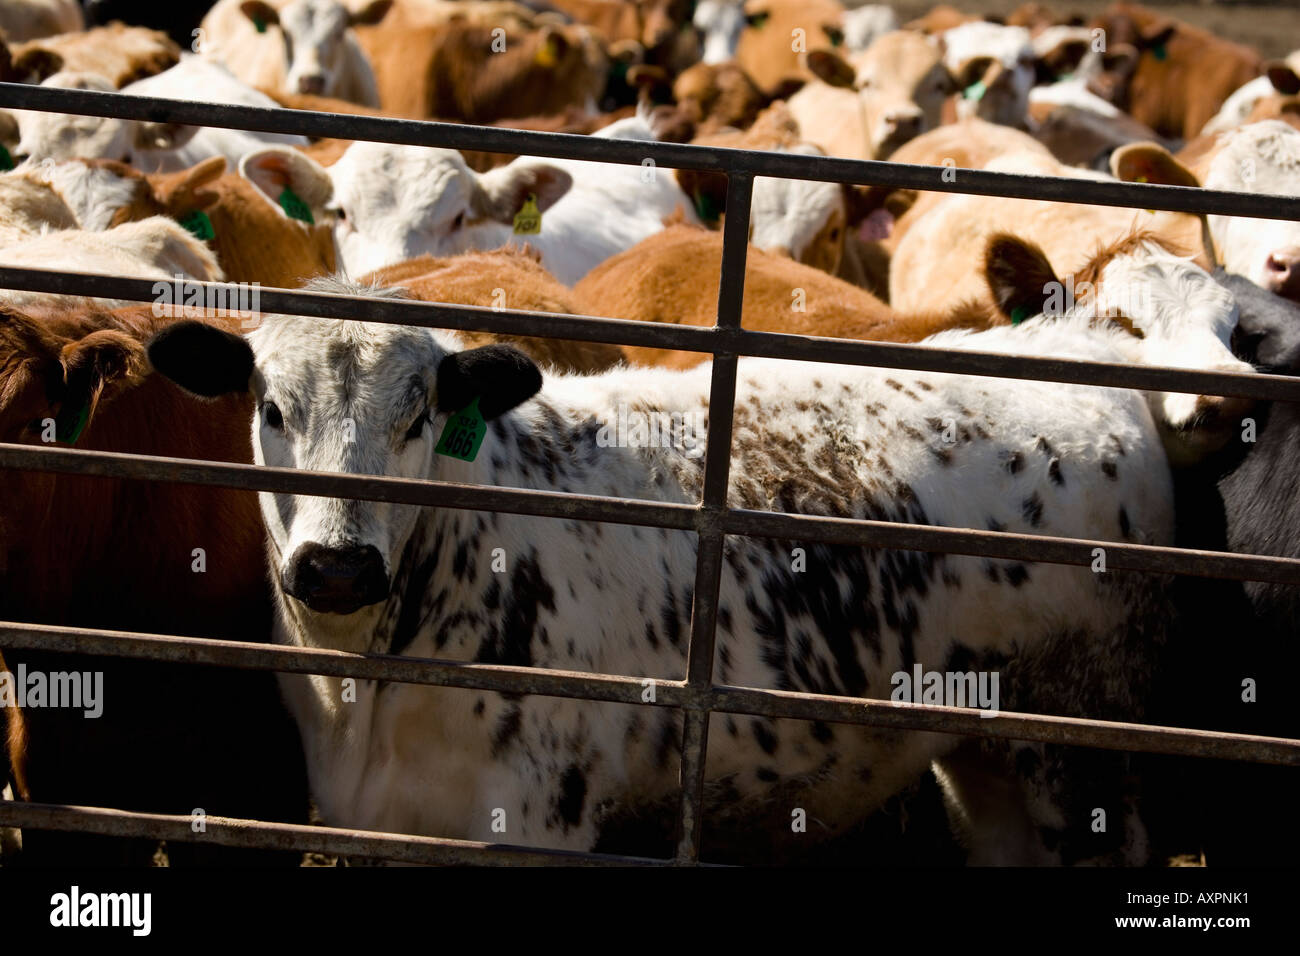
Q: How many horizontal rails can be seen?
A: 5